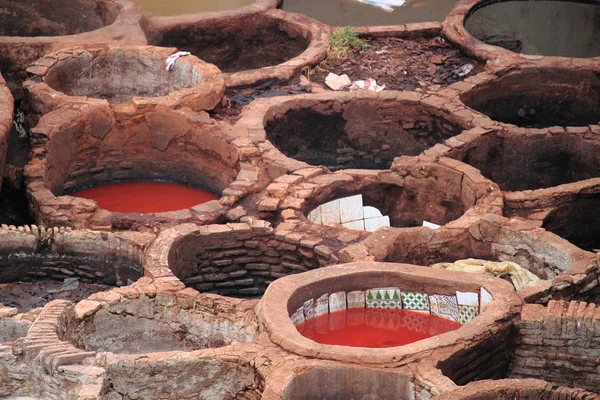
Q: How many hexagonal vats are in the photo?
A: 1